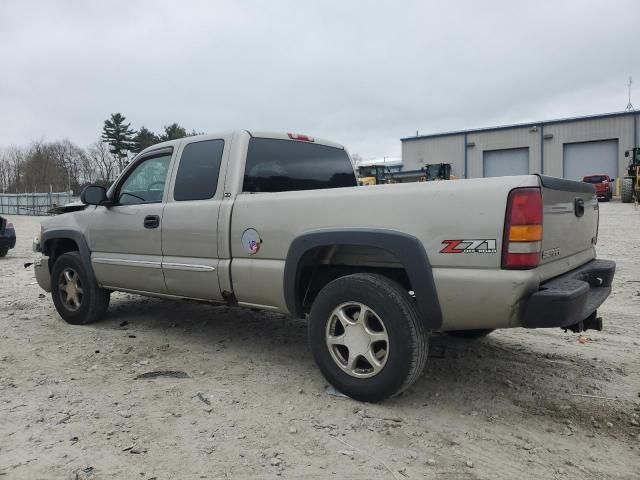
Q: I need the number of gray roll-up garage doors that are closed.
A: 2